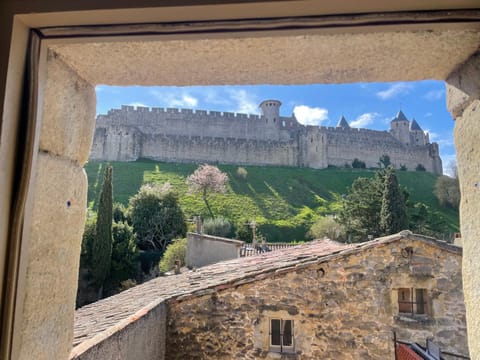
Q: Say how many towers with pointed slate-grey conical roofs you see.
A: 3